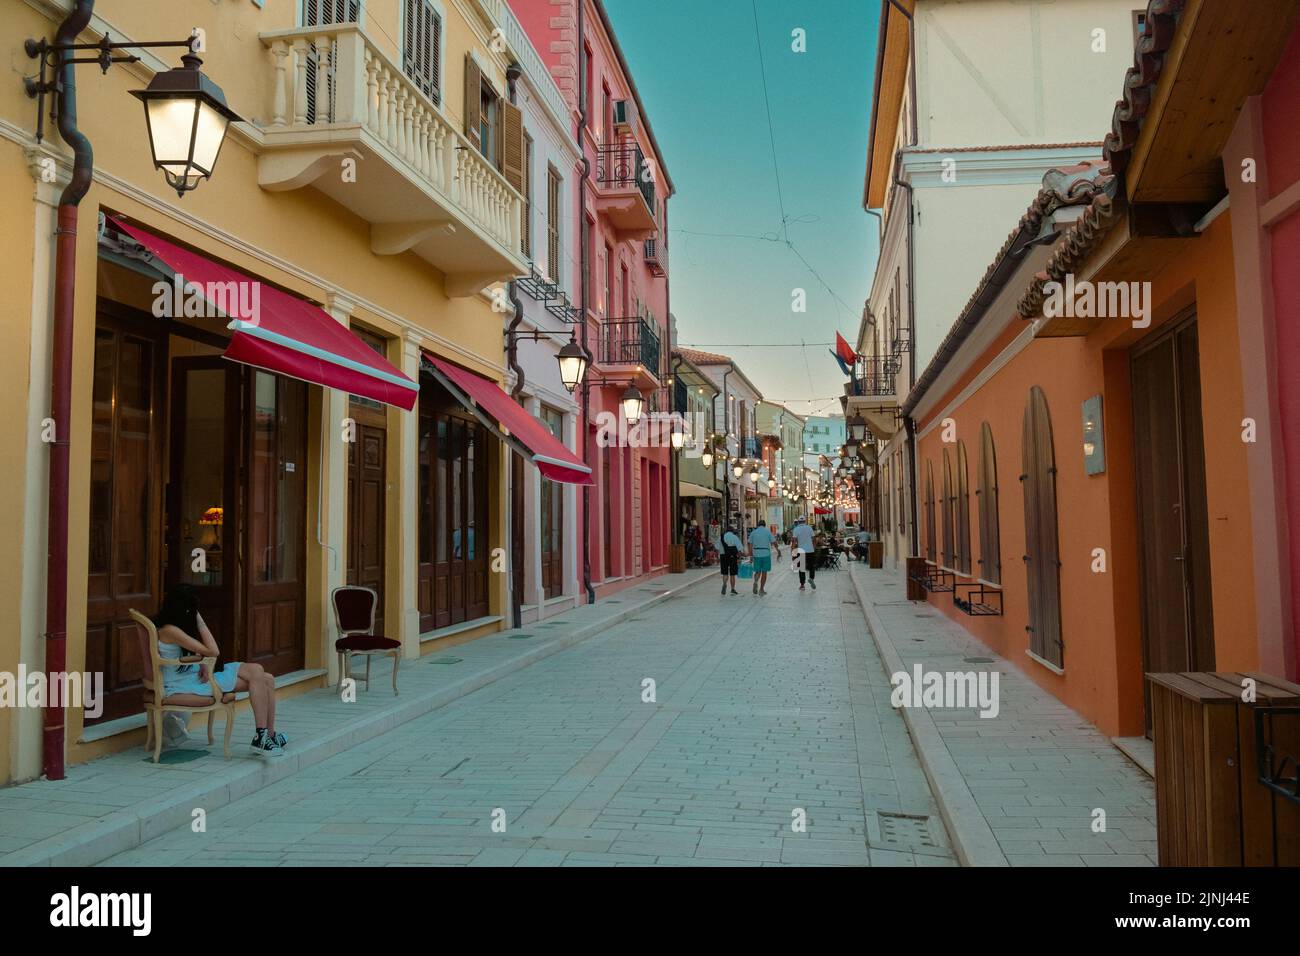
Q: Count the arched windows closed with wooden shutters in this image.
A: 5